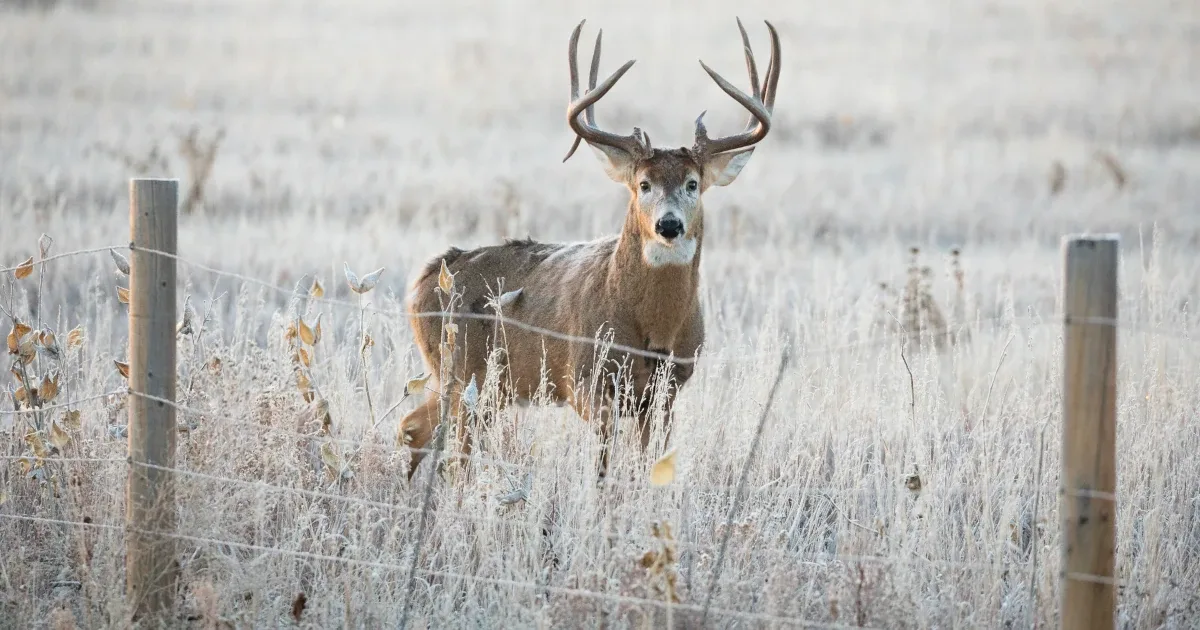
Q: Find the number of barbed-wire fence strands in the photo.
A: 4